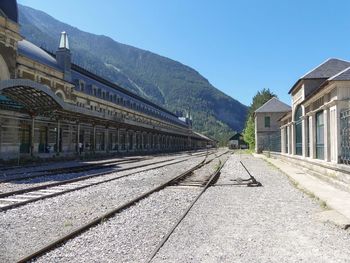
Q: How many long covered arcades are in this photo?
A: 1